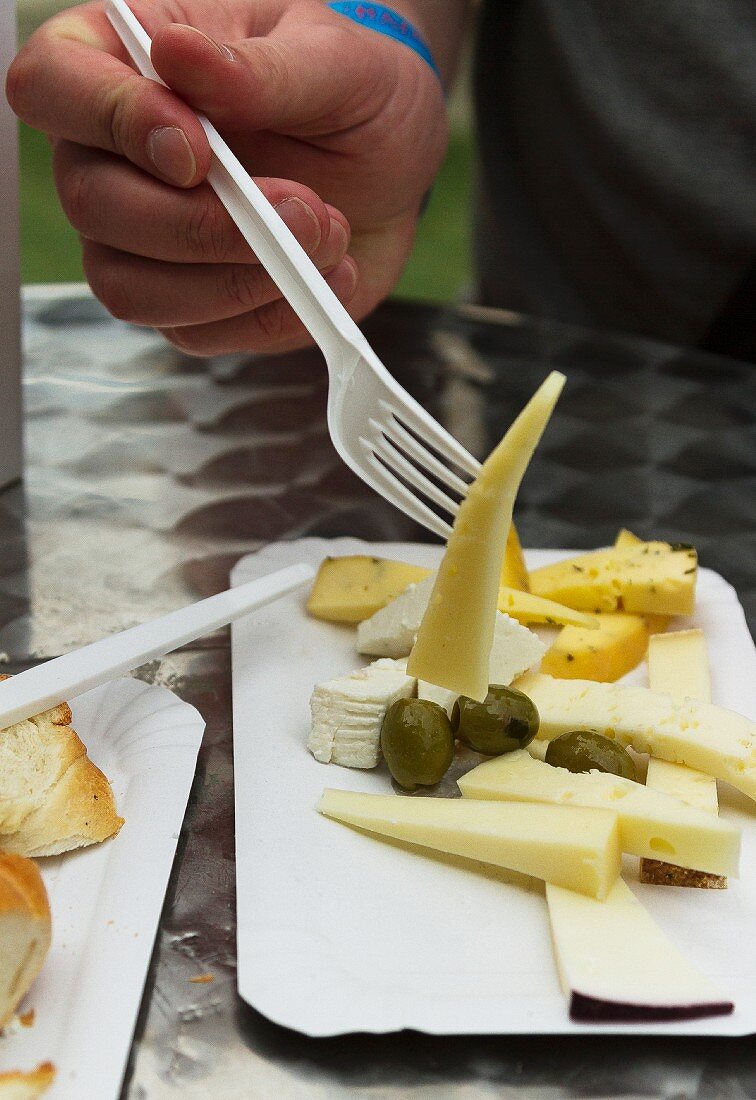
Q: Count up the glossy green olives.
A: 3